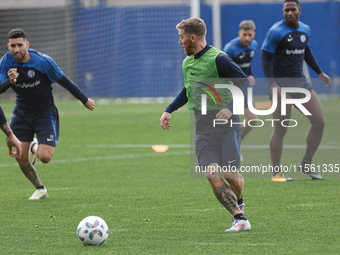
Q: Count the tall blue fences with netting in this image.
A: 1